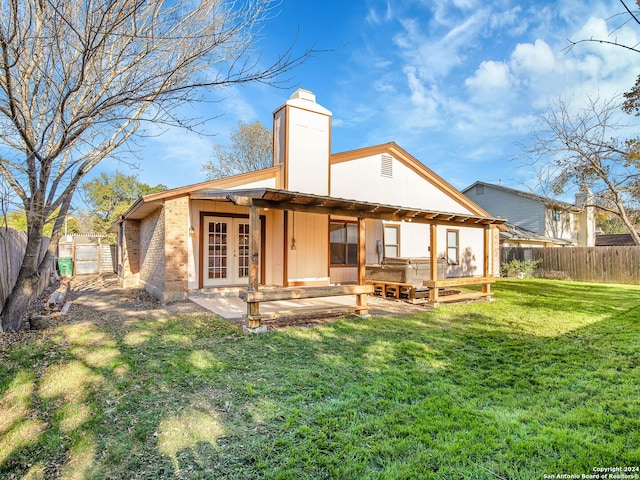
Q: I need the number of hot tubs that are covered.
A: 1